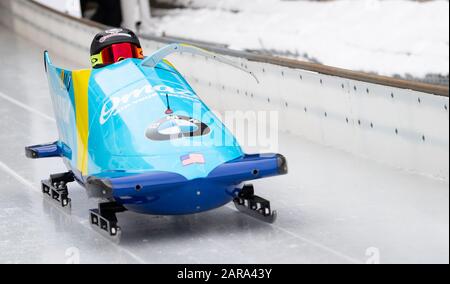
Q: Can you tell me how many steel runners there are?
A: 3